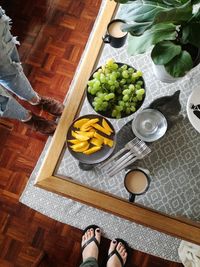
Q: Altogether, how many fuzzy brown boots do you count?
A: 2